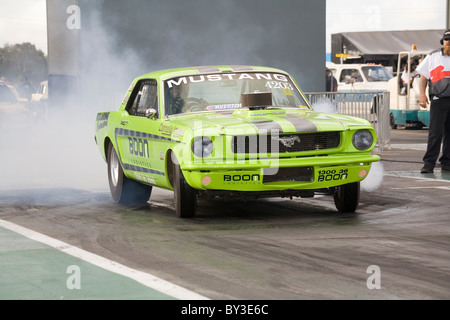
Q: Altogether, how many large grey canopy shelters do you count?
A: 1